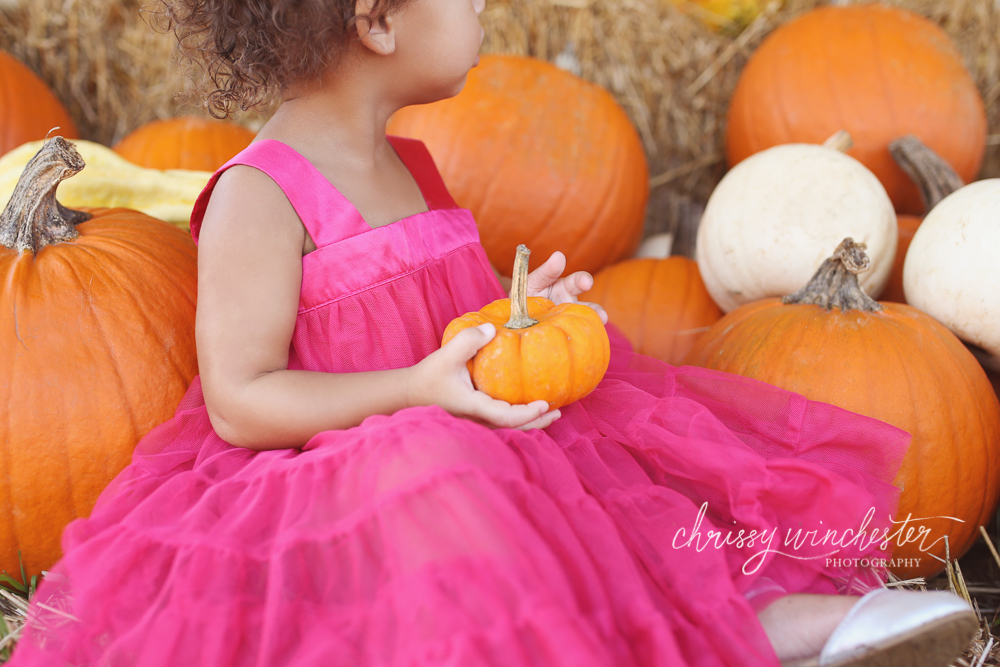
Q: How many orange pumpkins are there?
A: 9